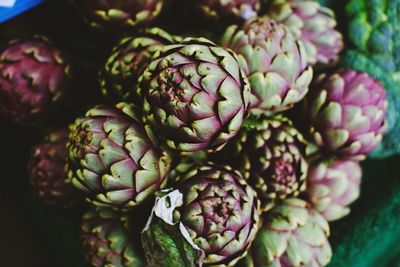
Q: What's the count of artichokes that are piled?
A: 15